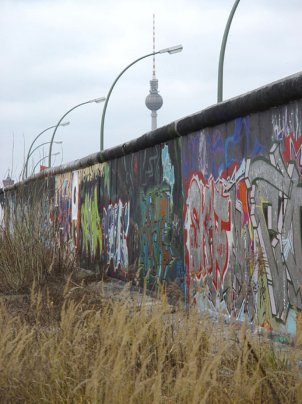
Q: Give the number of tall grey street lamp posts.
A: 6